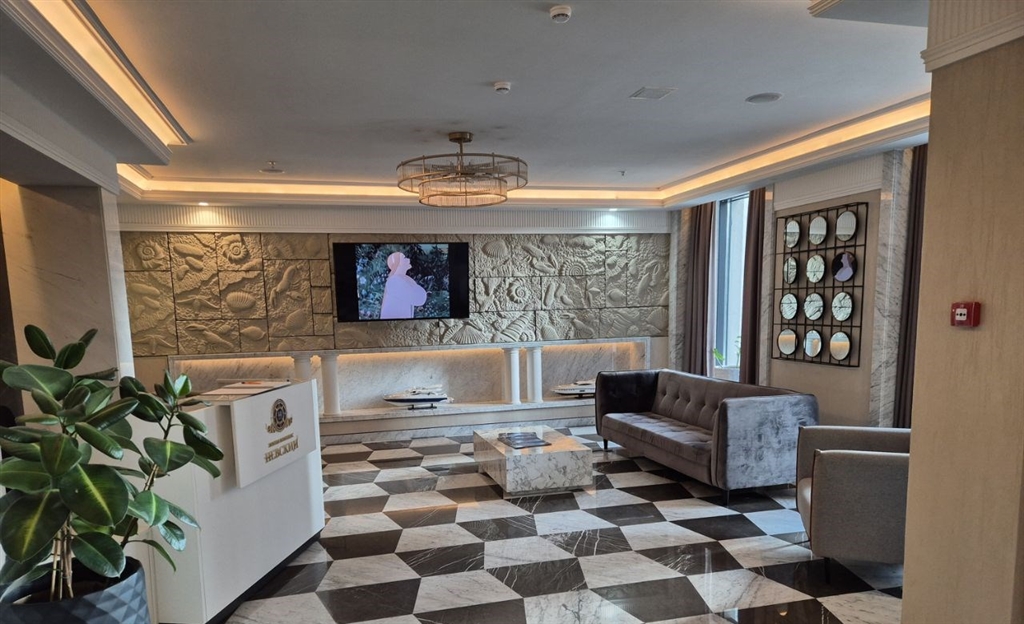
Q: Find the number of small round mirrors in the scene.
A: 12